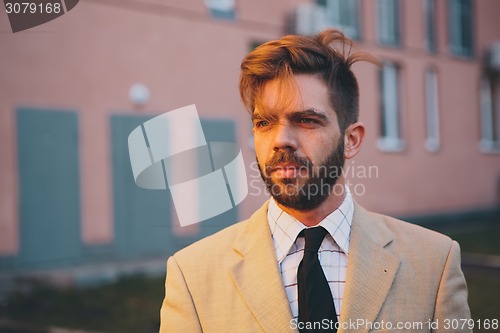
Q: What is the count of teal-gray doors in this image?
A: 3